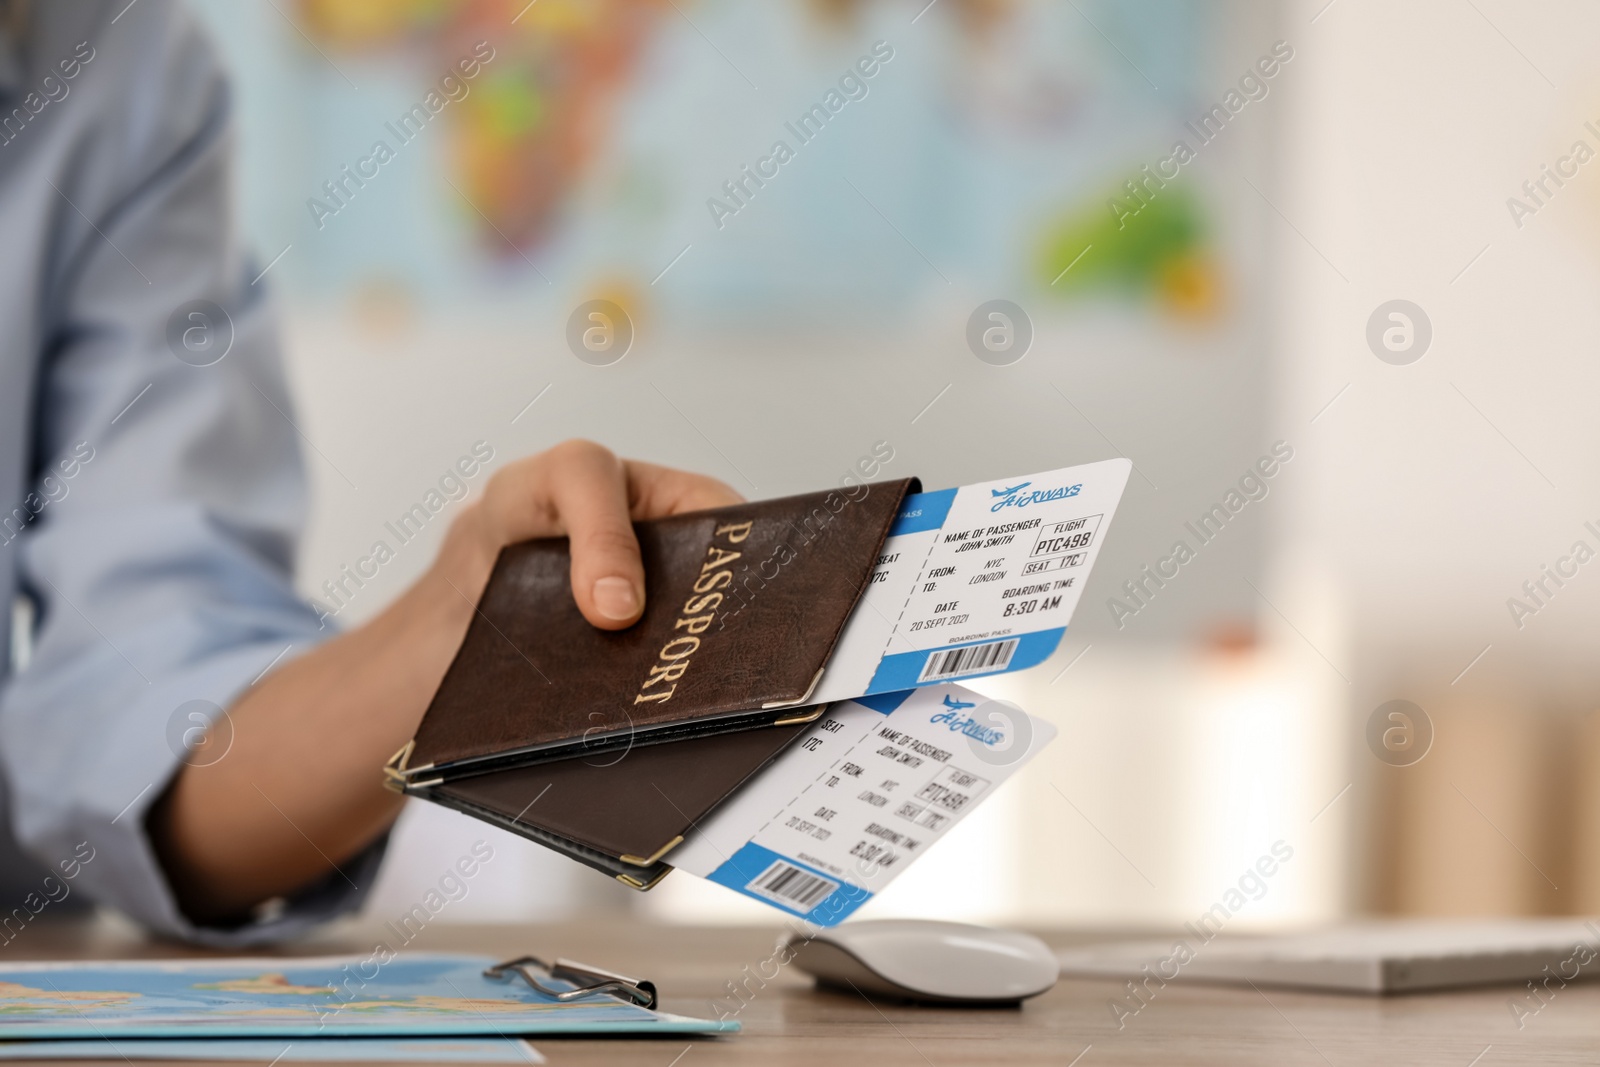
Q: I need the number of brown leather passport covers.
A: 2